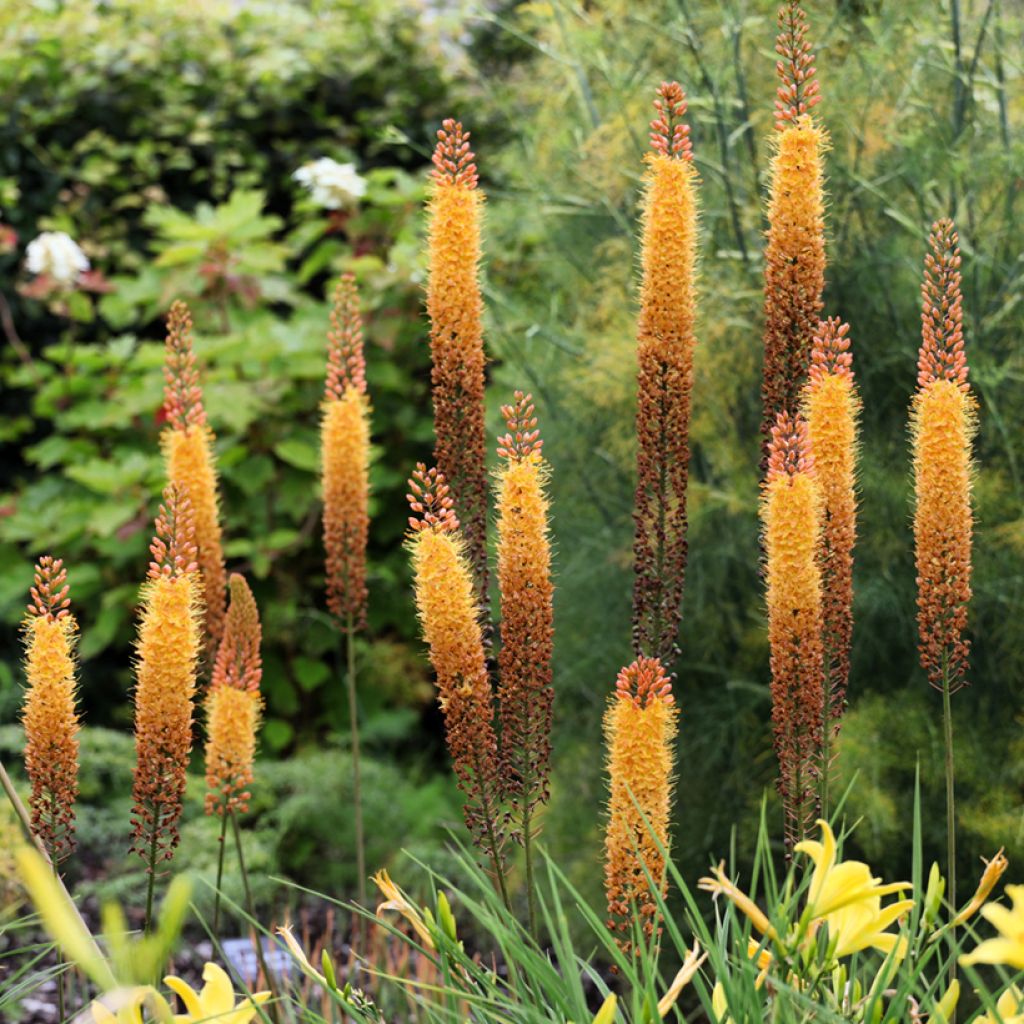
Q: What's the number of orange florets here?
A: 14